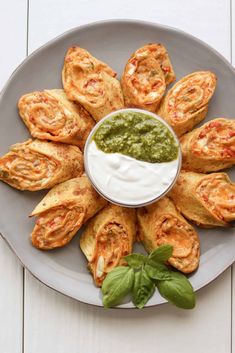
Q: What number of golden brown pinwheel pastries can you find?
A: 10